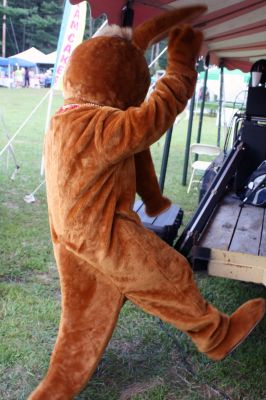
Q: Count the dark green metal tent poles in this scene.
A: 4